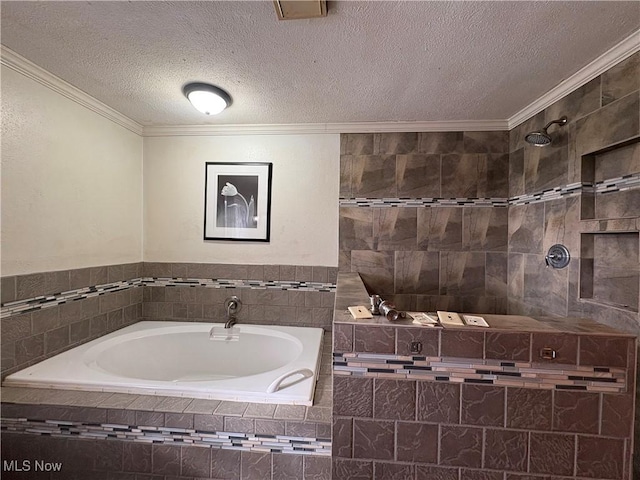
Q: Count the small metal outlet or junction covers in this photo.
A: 2